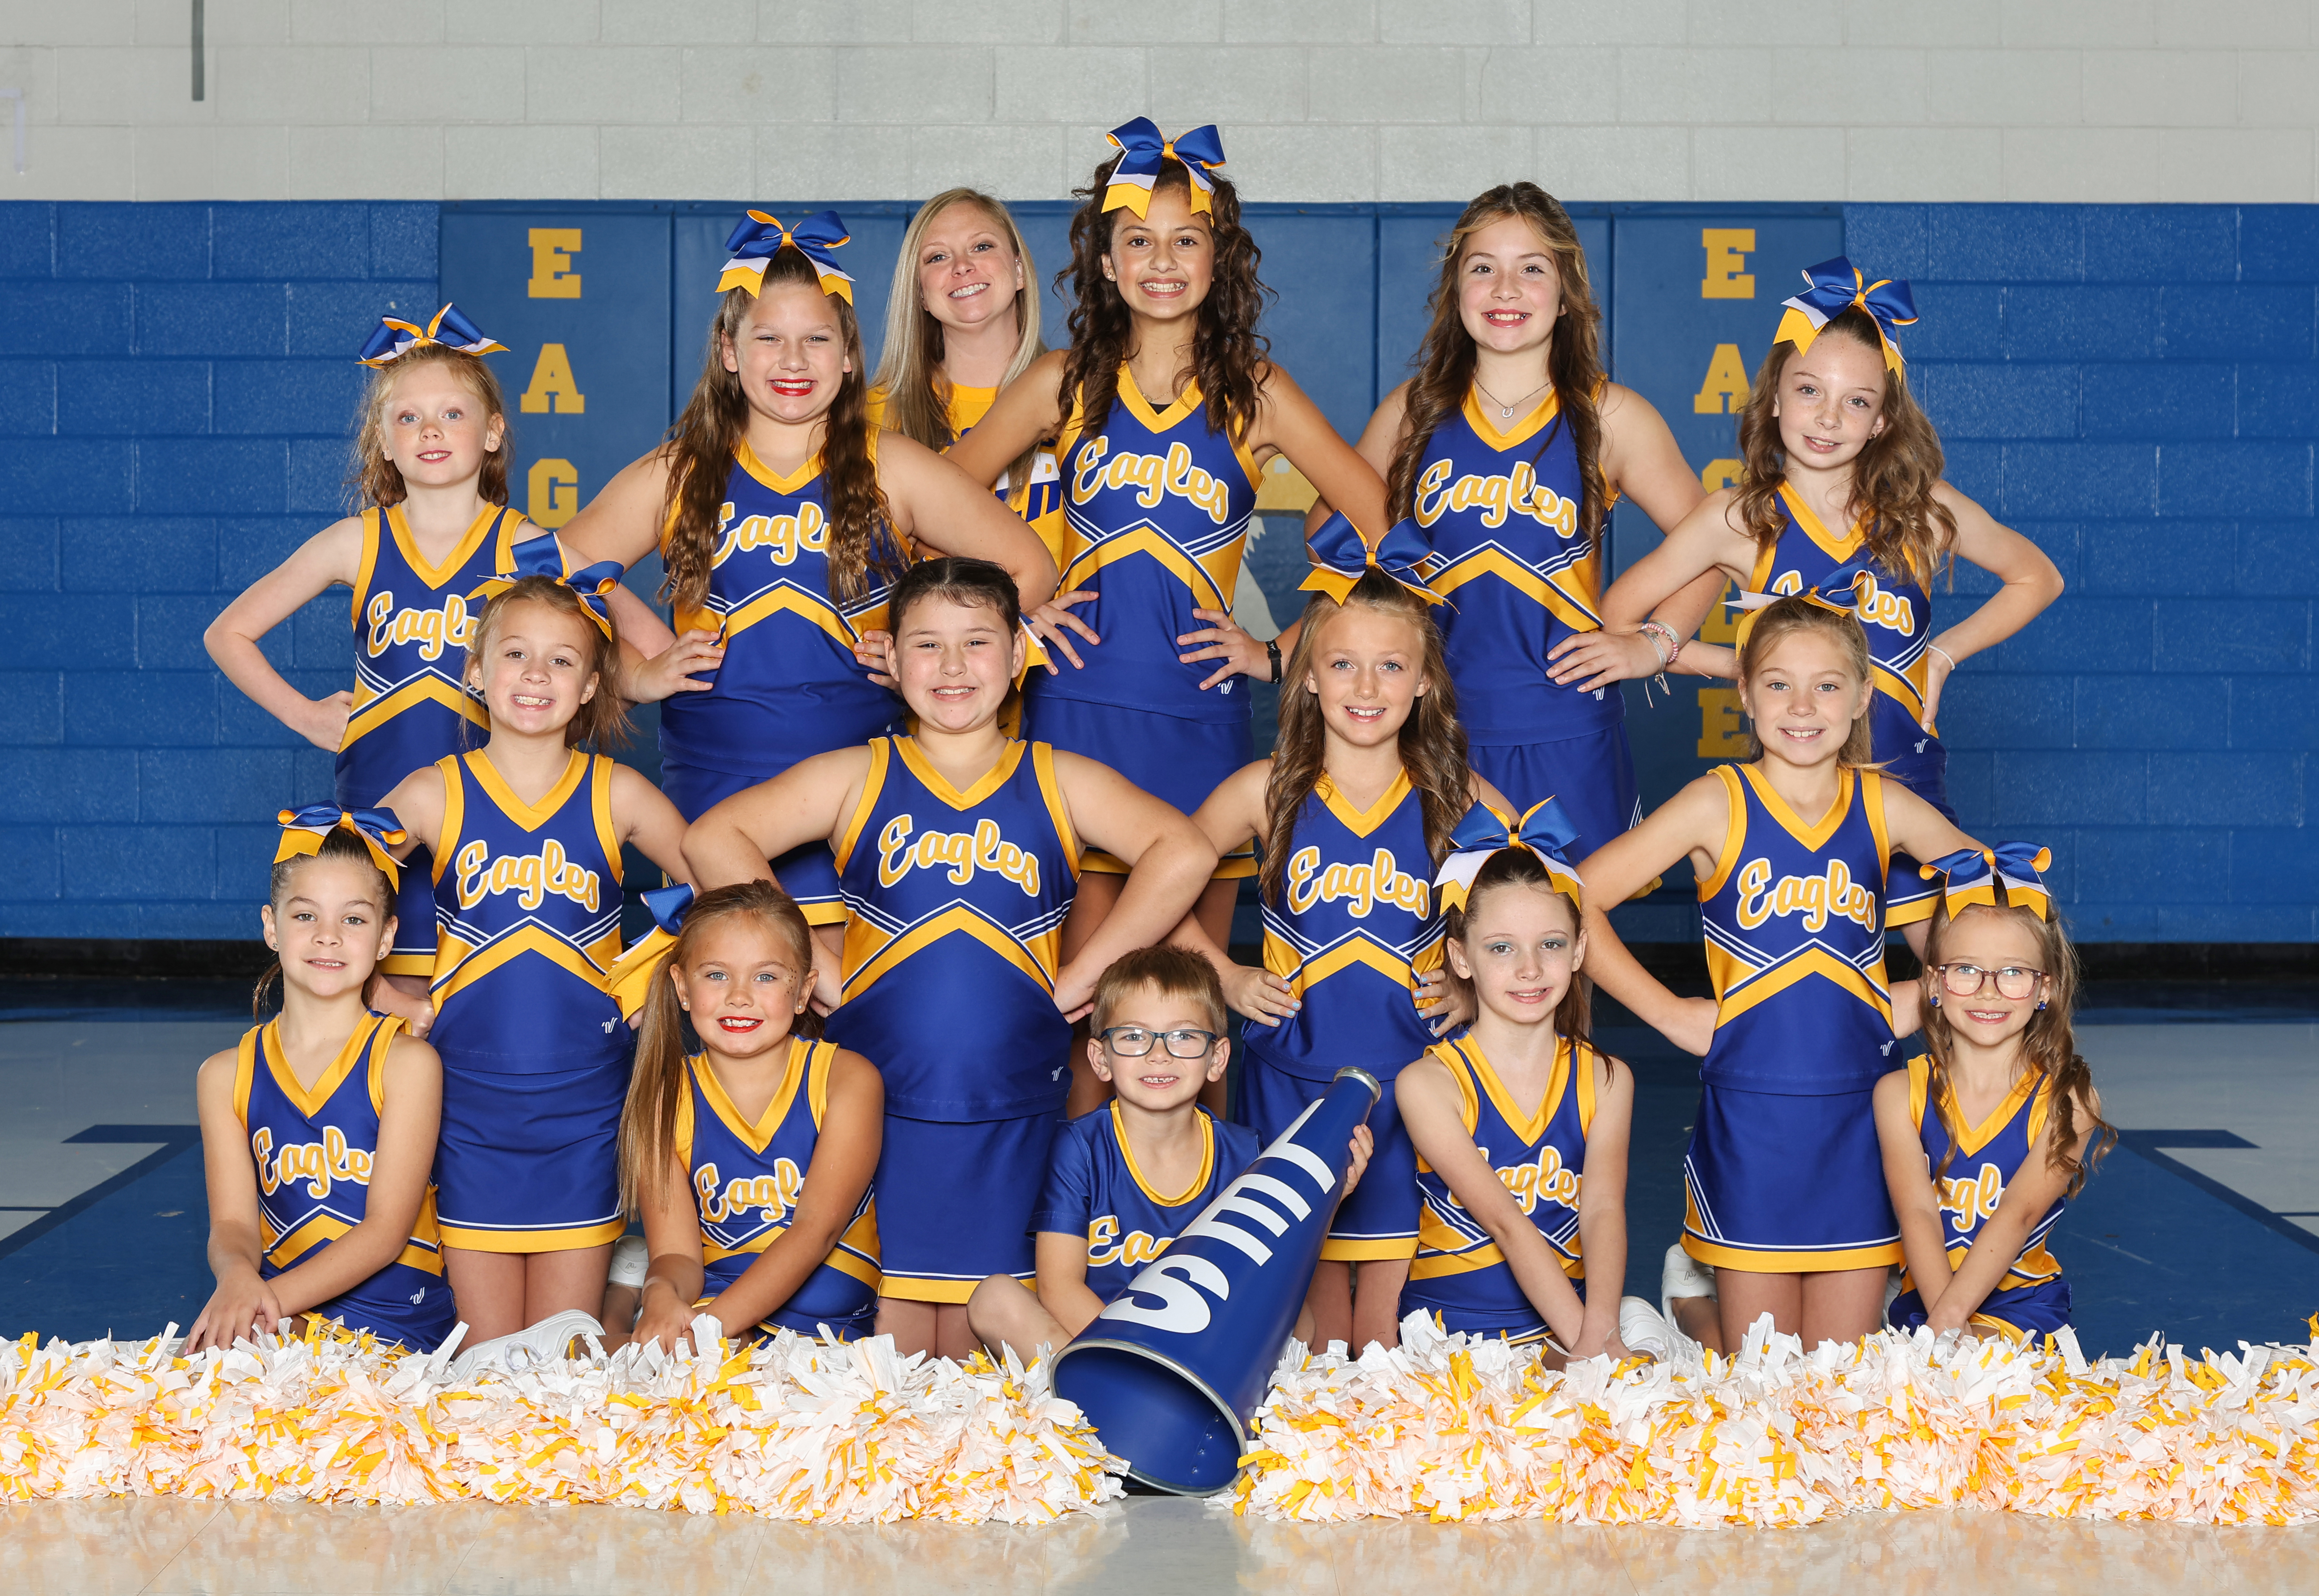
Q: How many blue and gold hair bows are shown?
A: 12